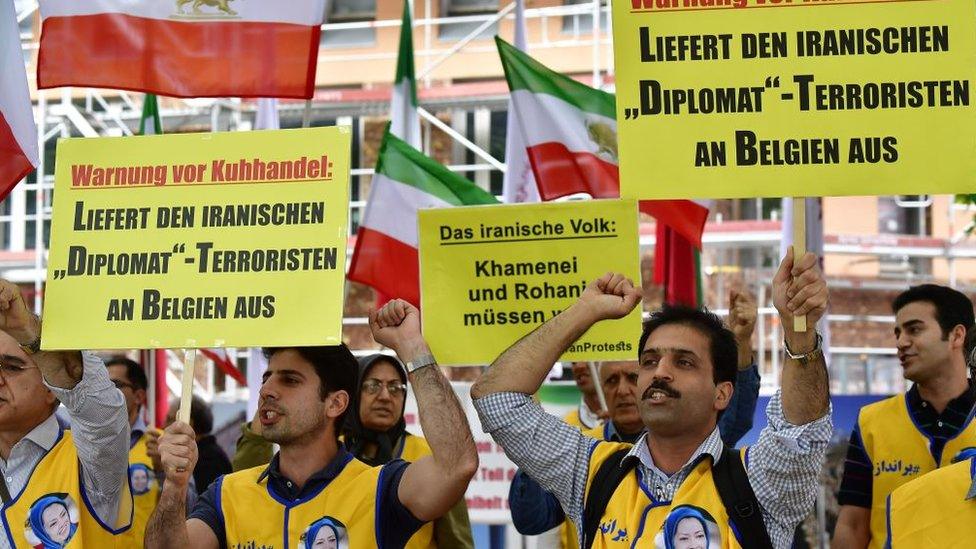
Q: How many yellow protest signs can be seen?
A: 3